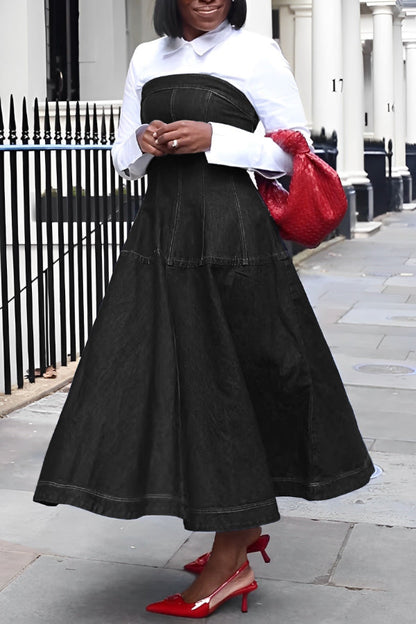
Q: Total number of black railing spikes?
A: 13